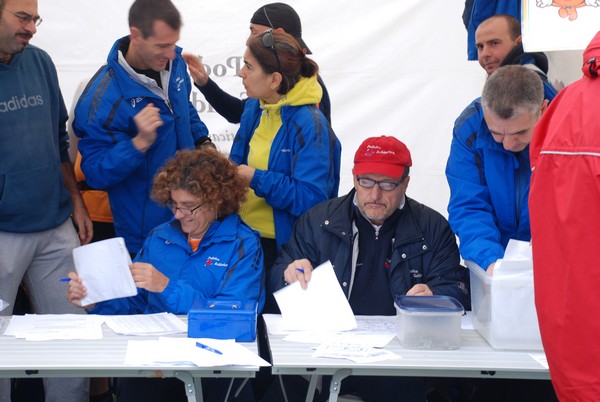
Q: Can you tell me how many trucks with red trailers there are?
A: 0